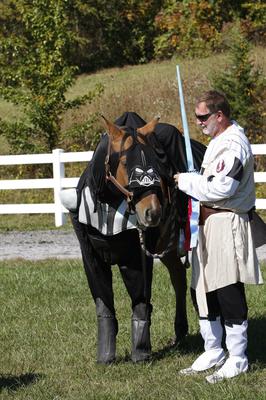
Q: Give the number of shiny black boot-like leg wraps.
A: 2